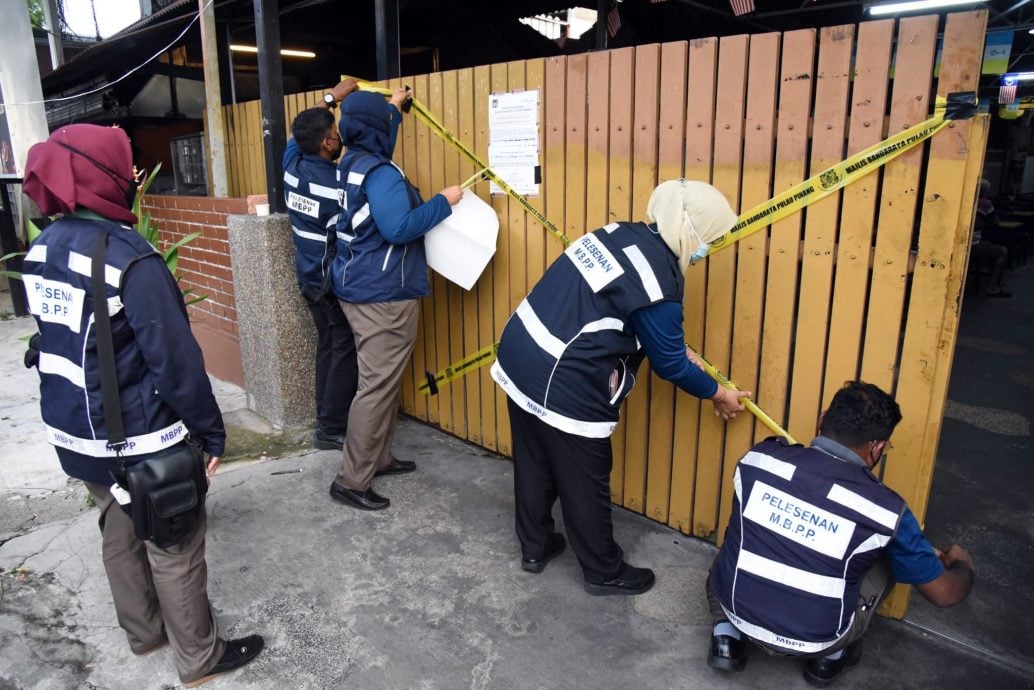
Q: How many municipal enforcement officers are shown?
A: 5